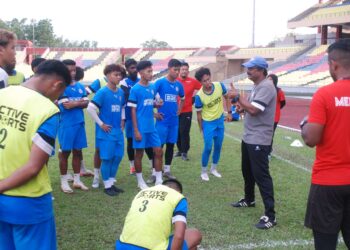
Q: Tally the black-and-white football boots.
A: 2